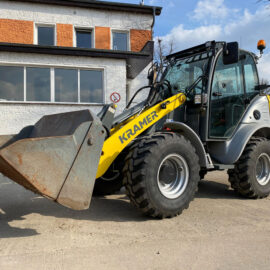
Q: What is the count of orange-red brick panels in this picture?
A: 4